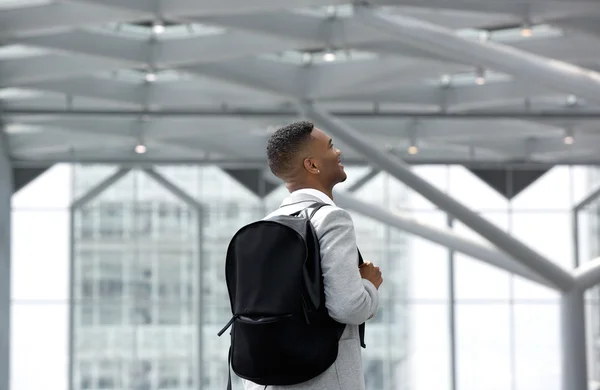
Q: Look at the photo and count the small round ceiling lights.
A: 8